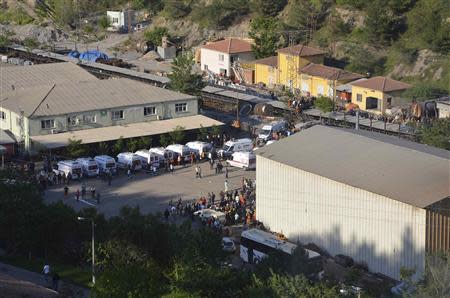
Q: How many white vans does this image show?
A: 11